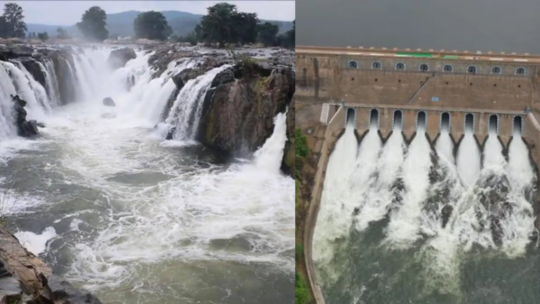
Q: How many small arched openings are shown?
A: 8